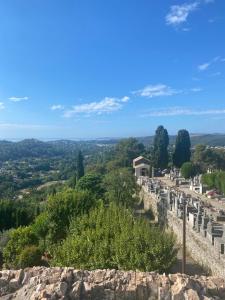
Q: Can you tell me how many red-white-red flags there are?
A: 0